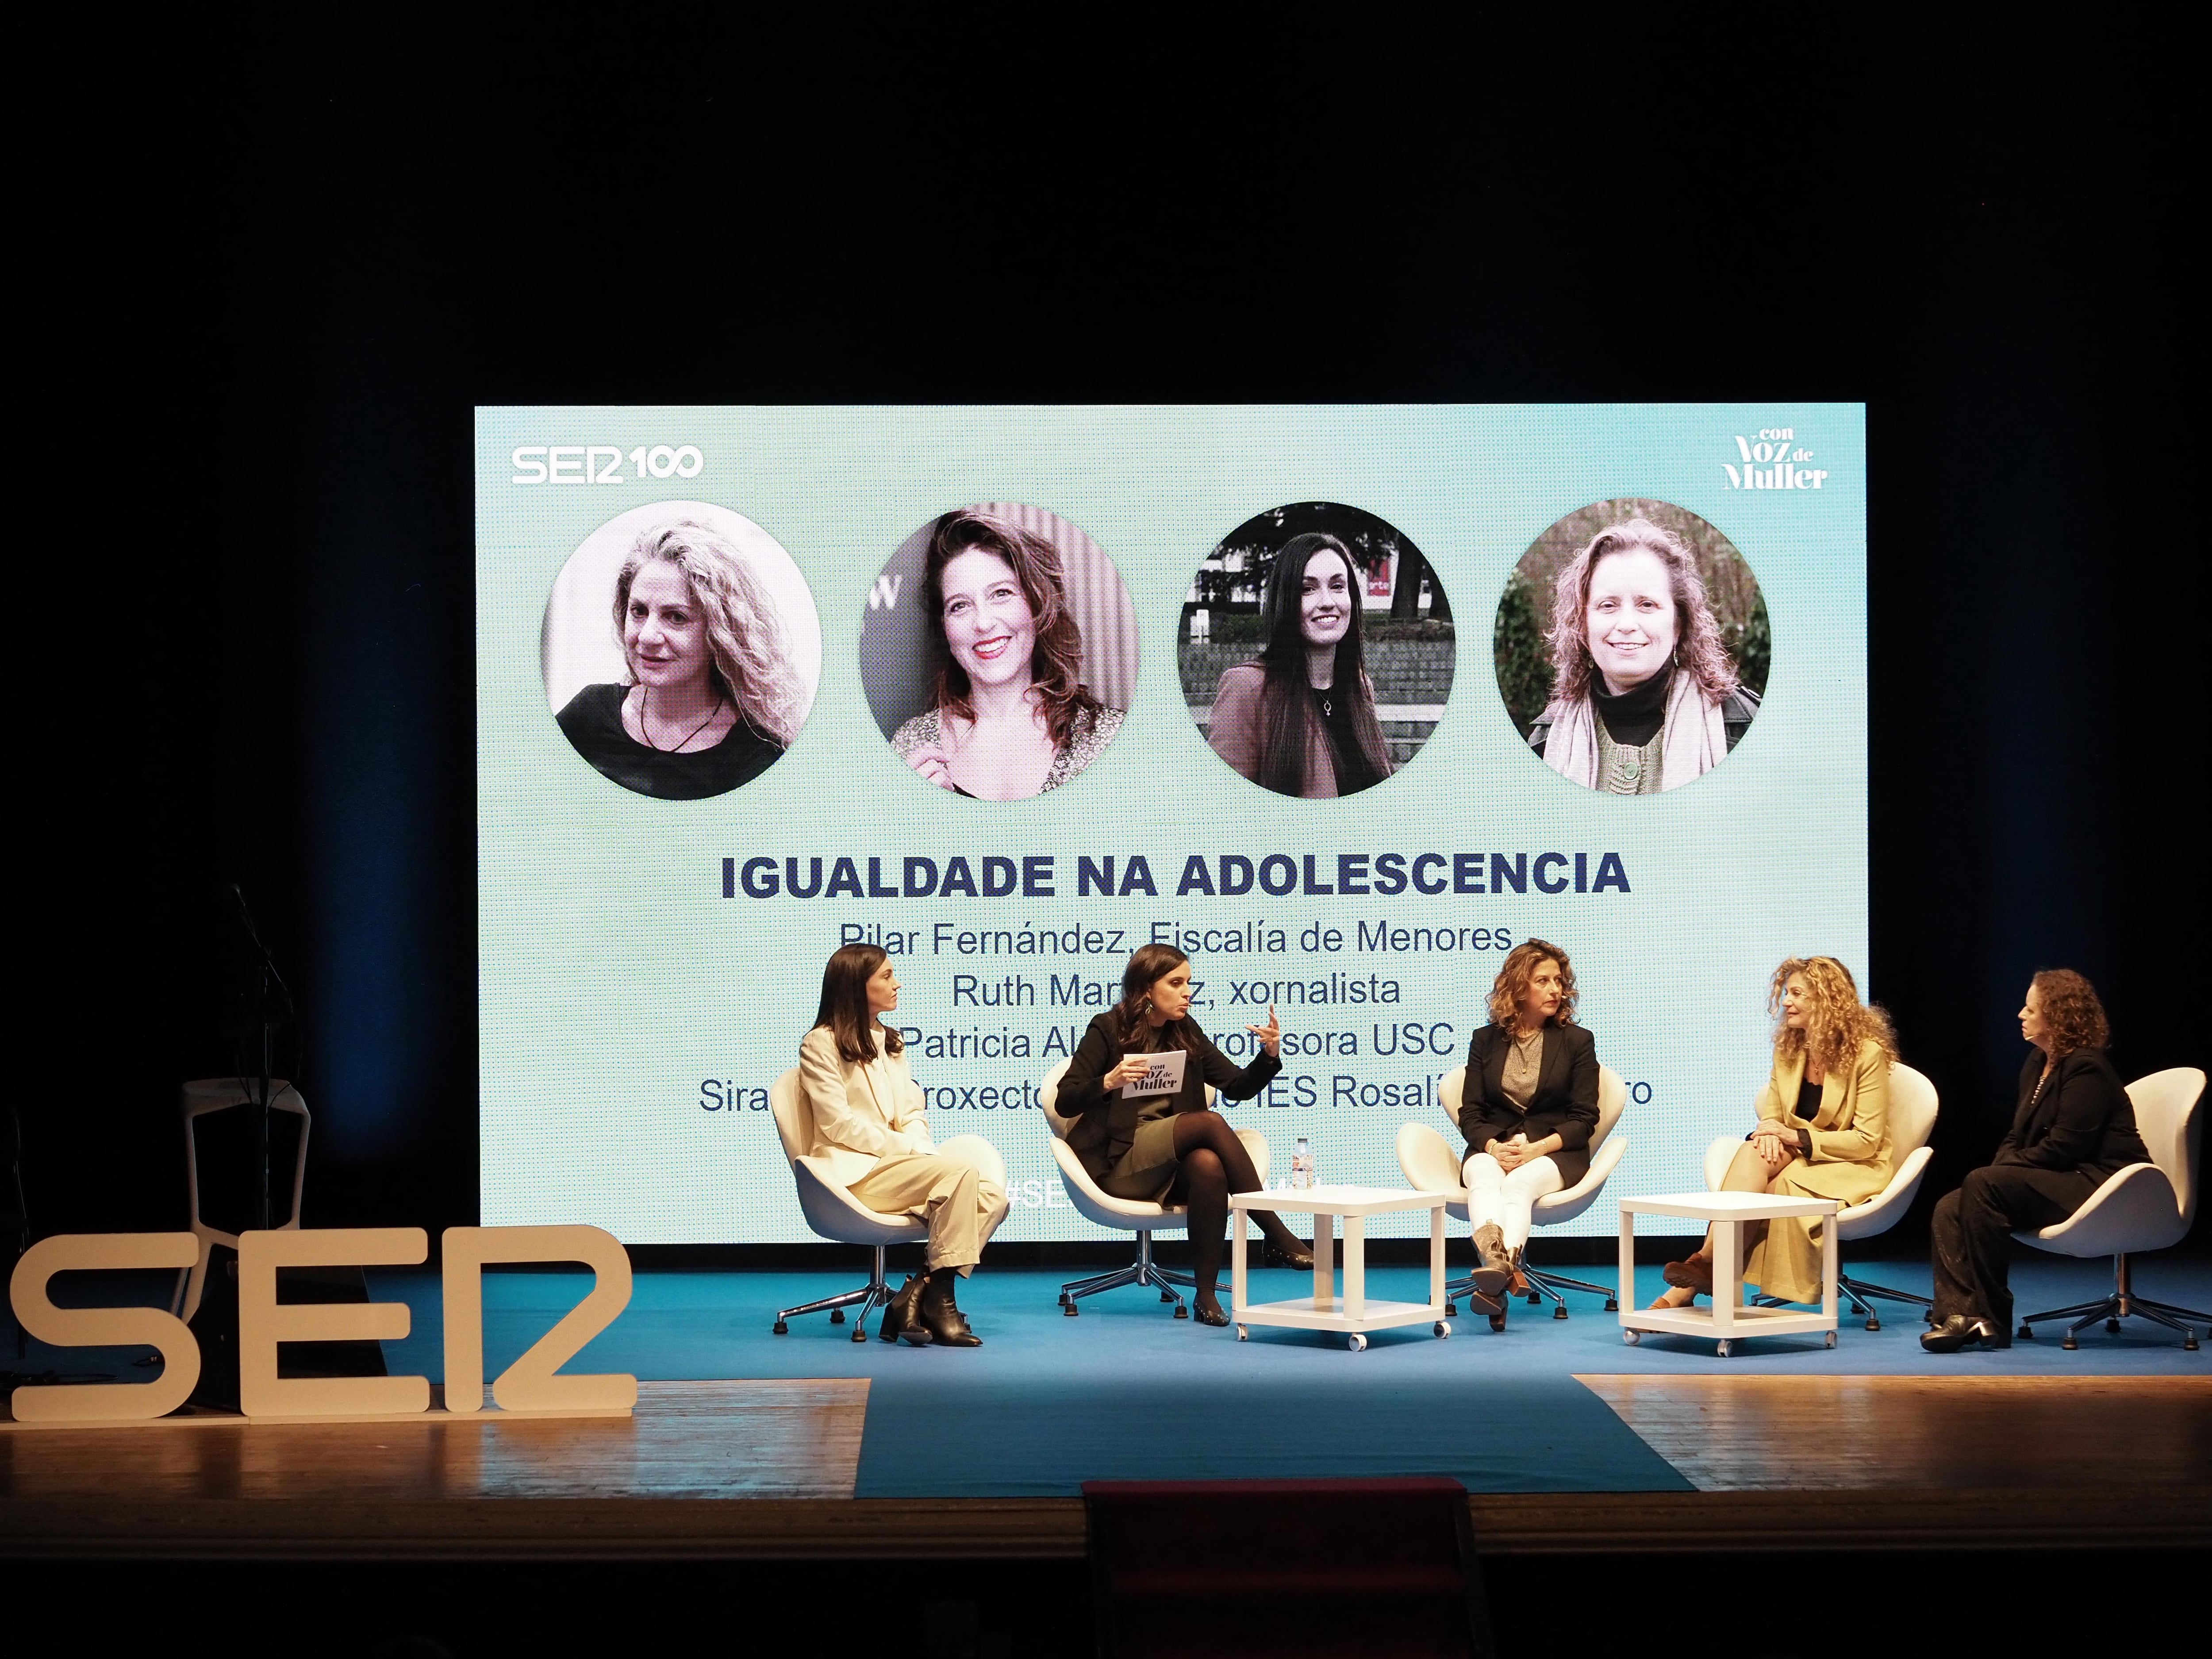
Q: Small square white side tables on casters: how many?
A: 2